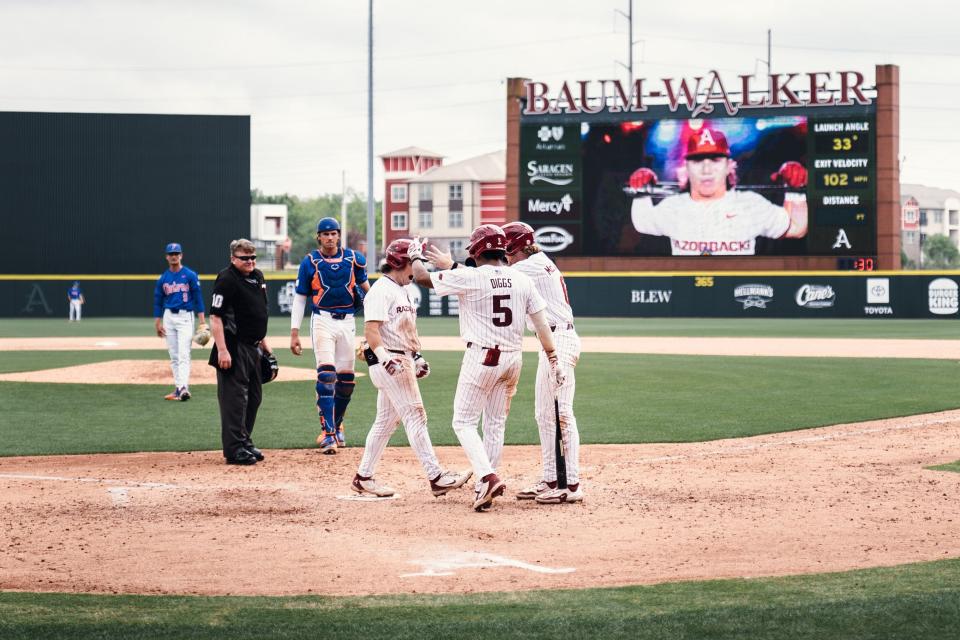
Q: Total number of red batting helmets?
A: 3